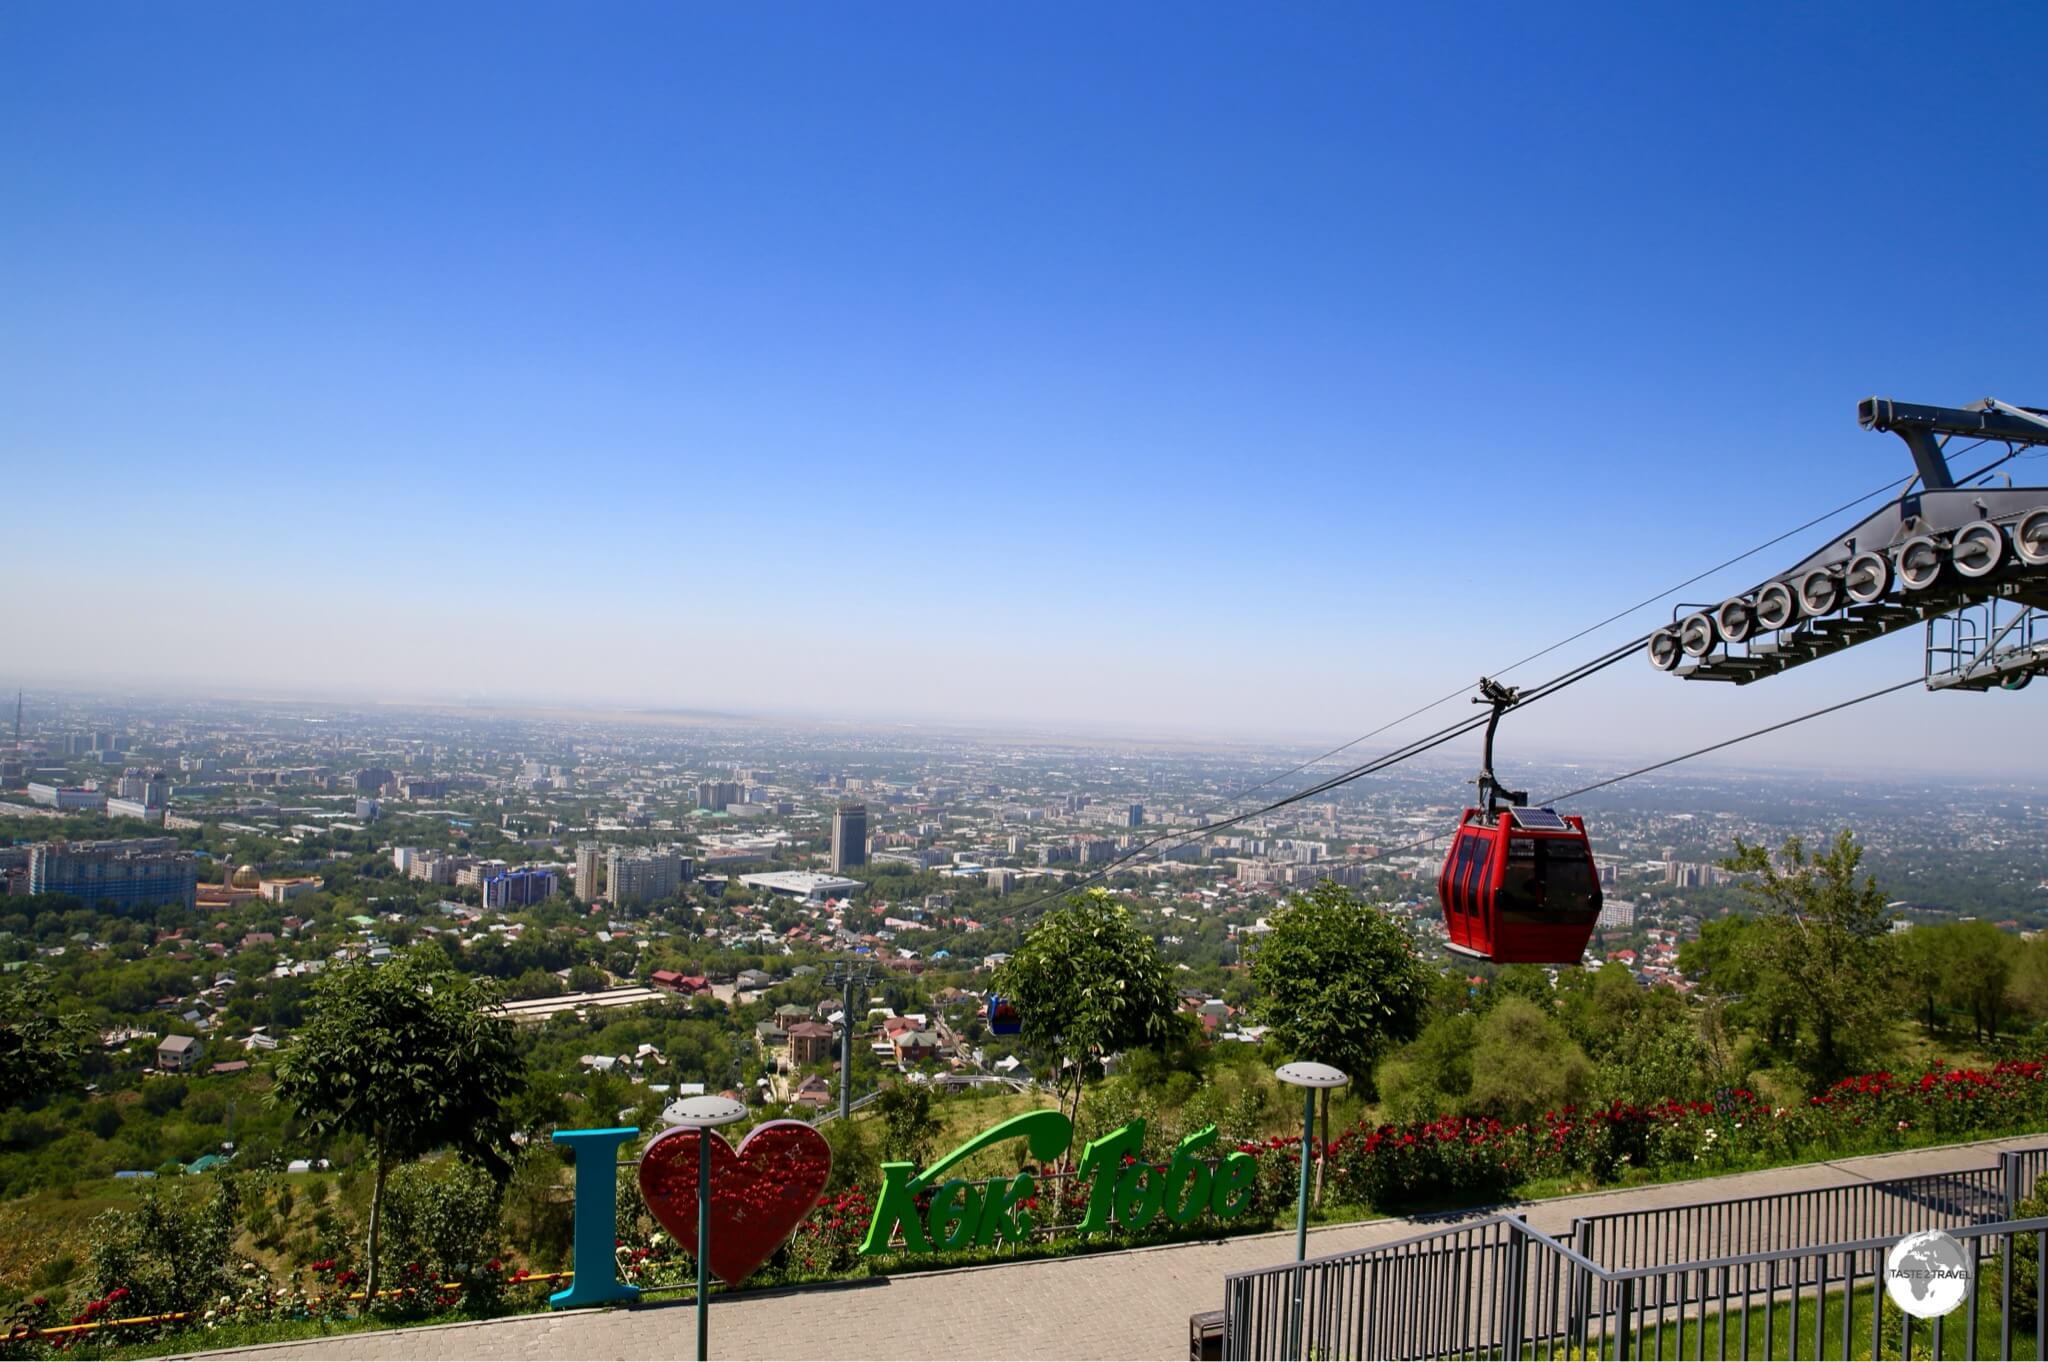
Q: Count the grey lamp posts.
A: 2